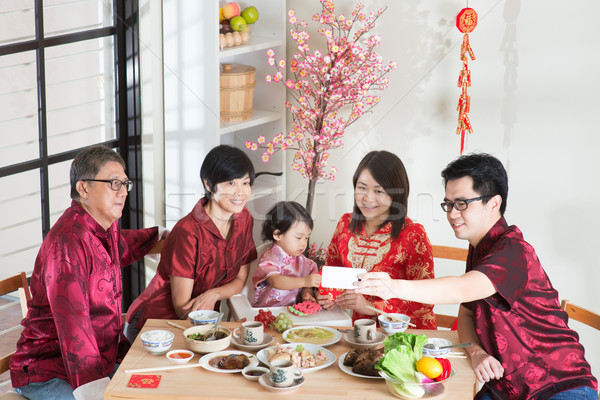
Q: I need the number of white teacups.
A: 3